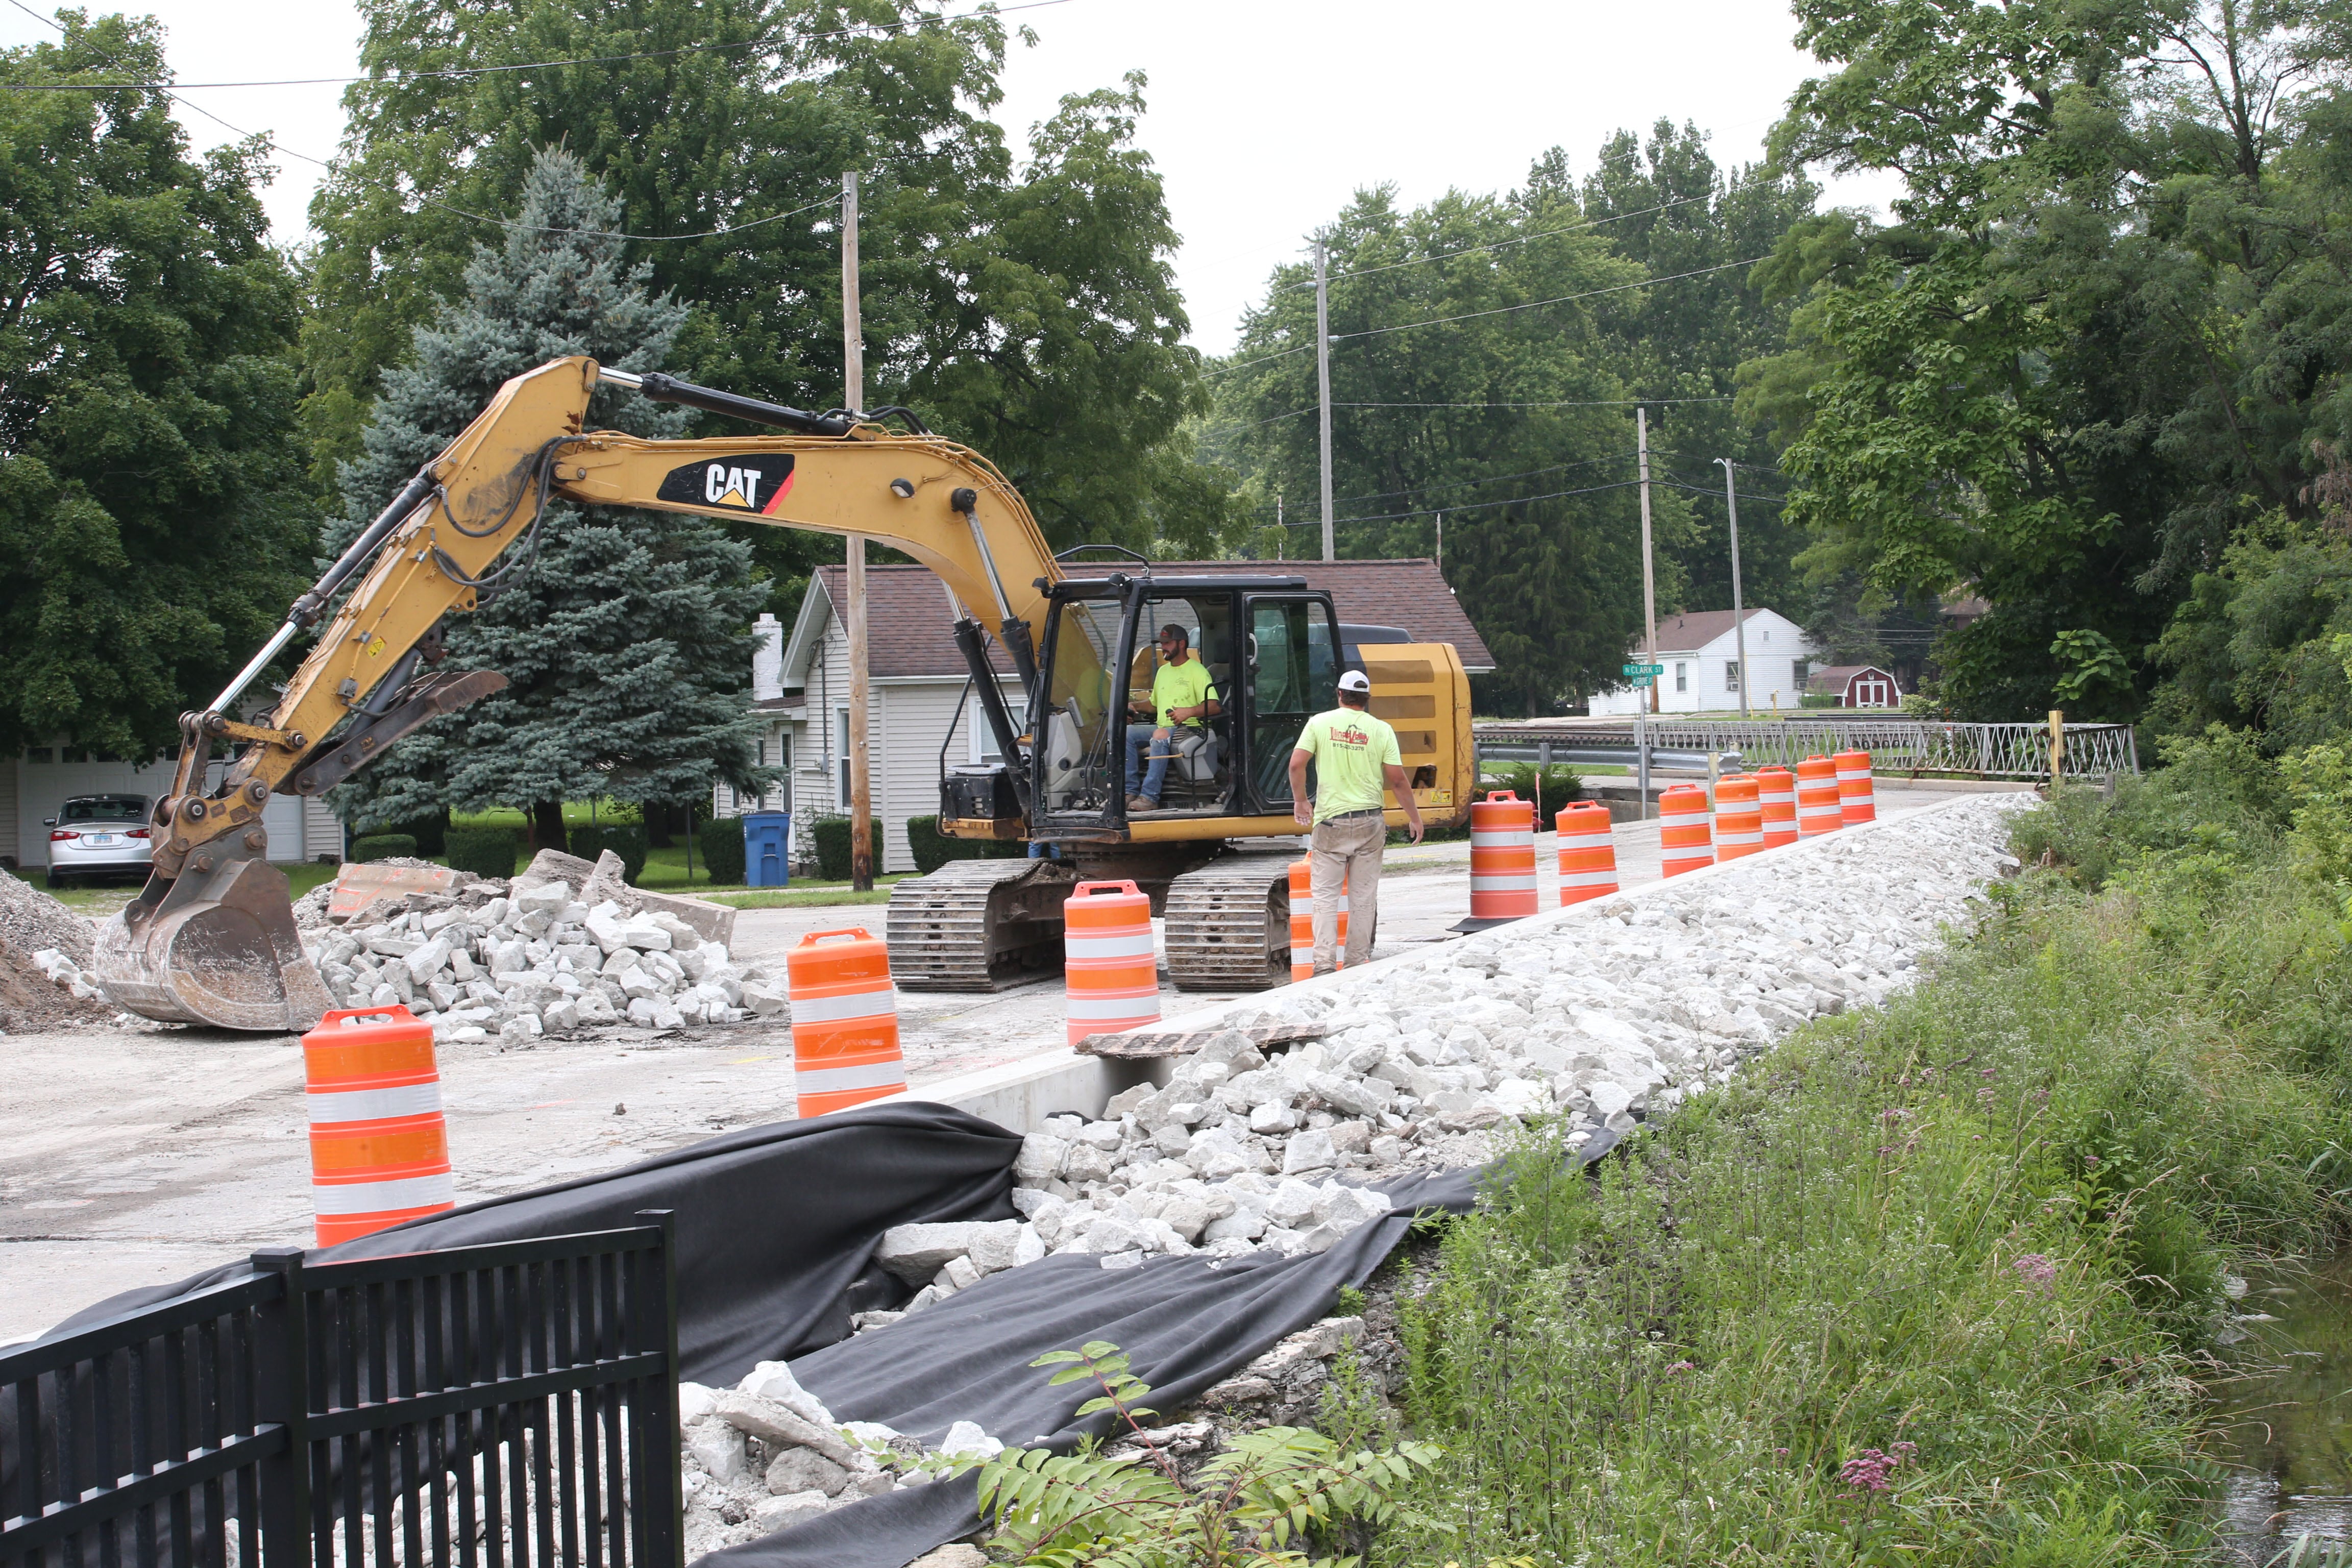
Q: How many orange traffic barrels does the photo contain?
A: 11